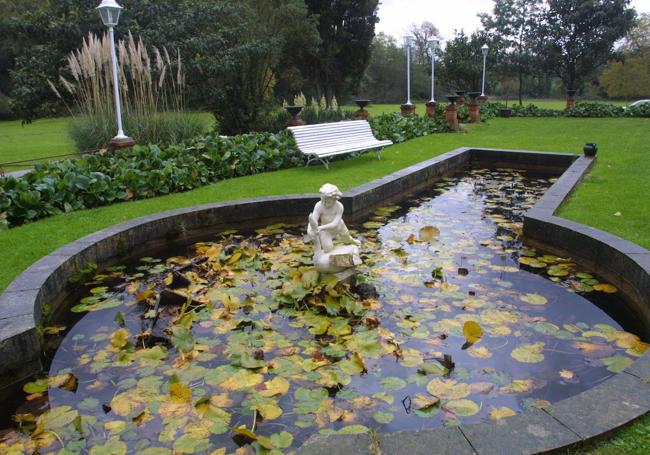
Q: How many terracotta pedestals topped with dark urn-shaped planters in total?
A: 6